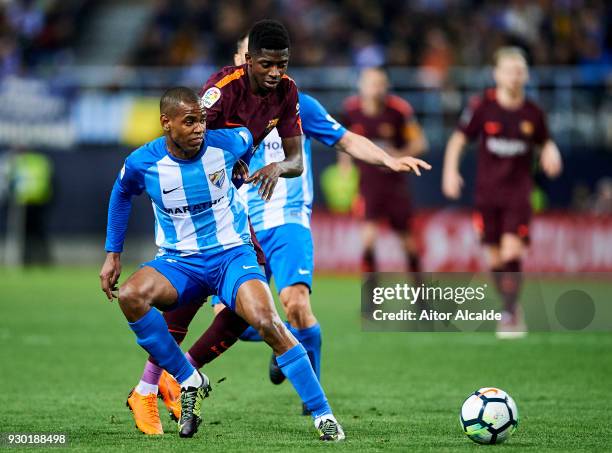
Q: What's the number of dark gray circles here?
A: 1